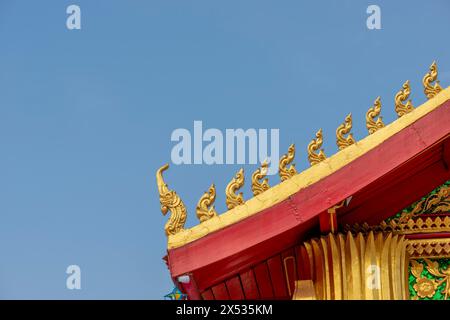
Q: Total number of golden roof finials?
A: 10